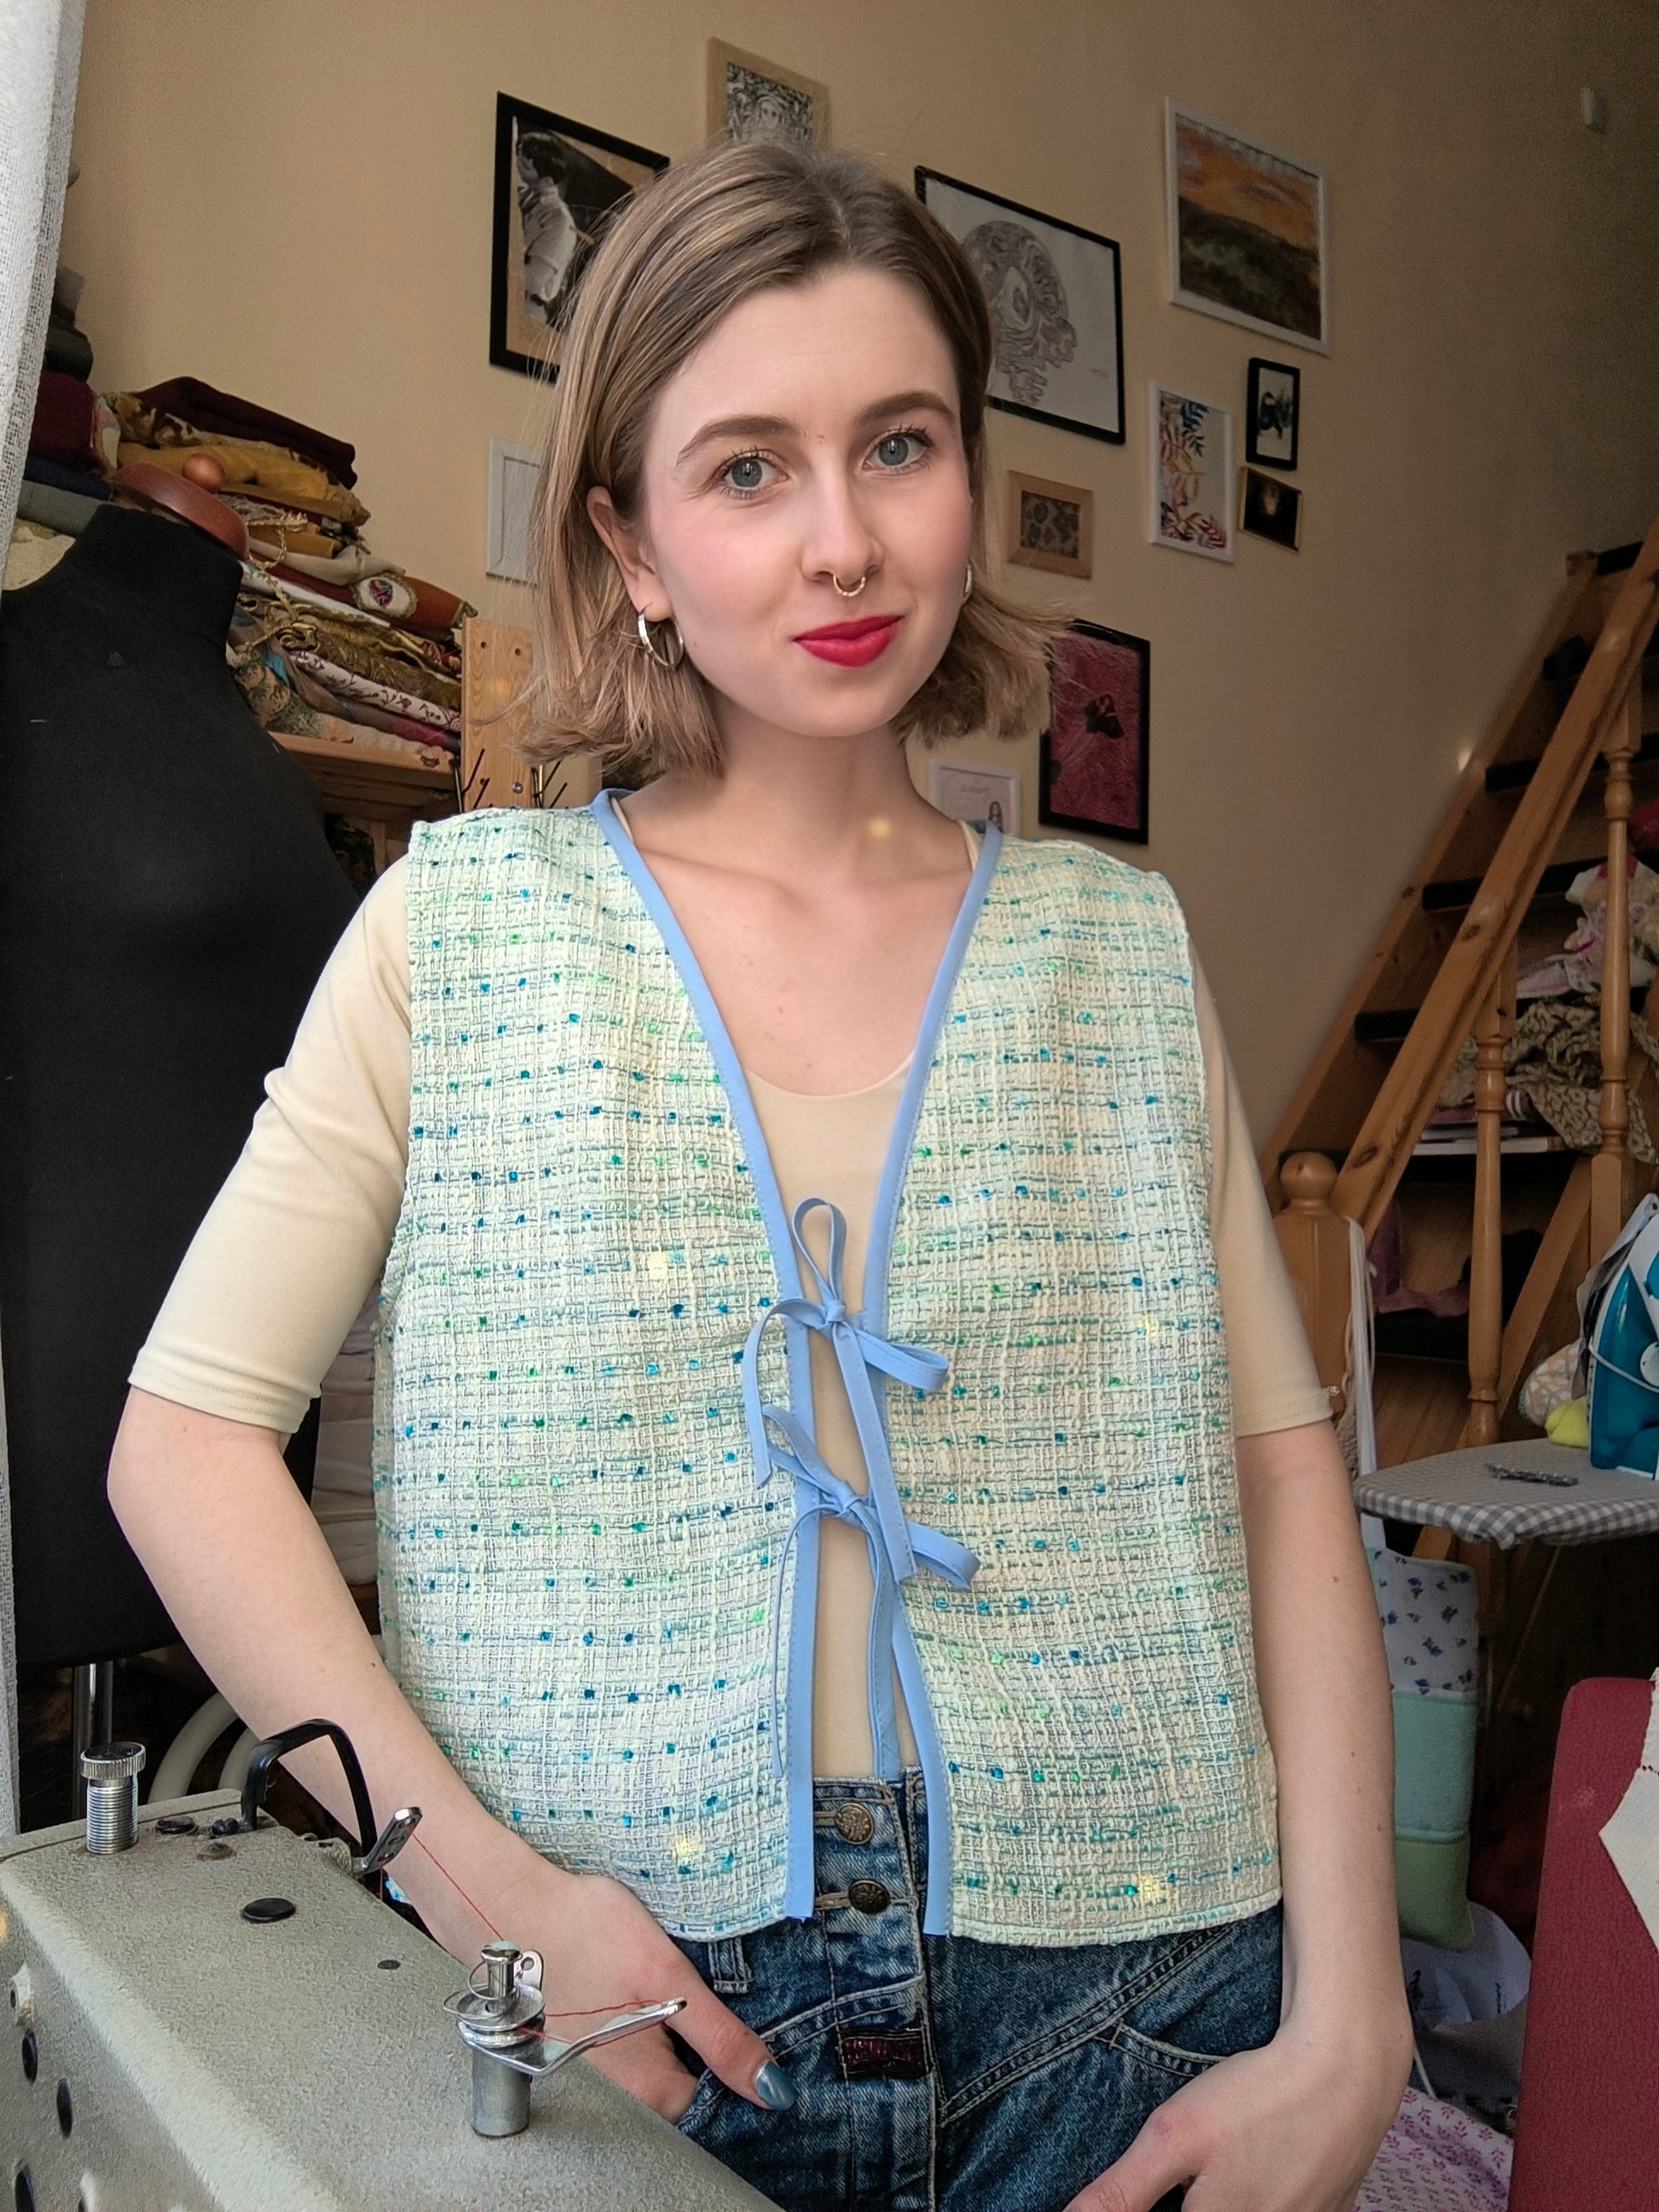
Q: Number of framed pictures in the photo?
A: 11